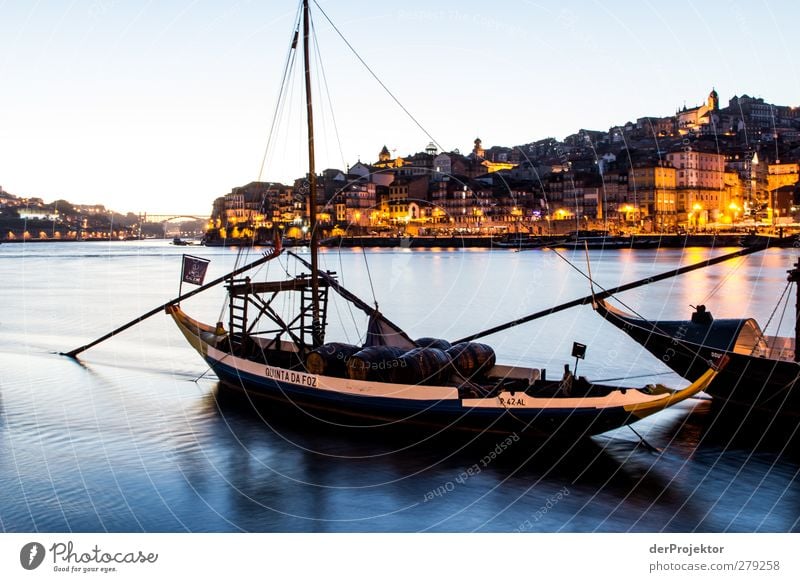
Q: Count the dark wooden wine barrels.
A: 5